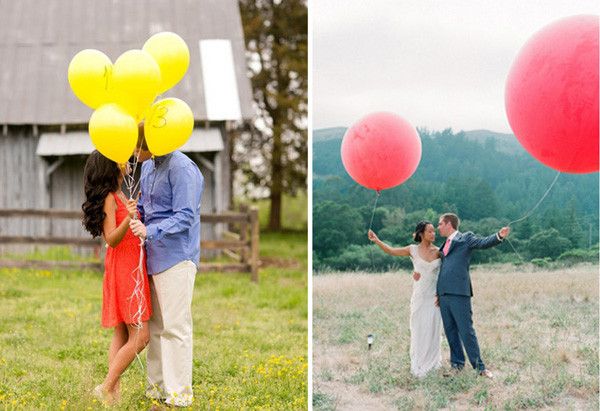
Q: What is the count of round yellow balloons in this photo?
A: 5